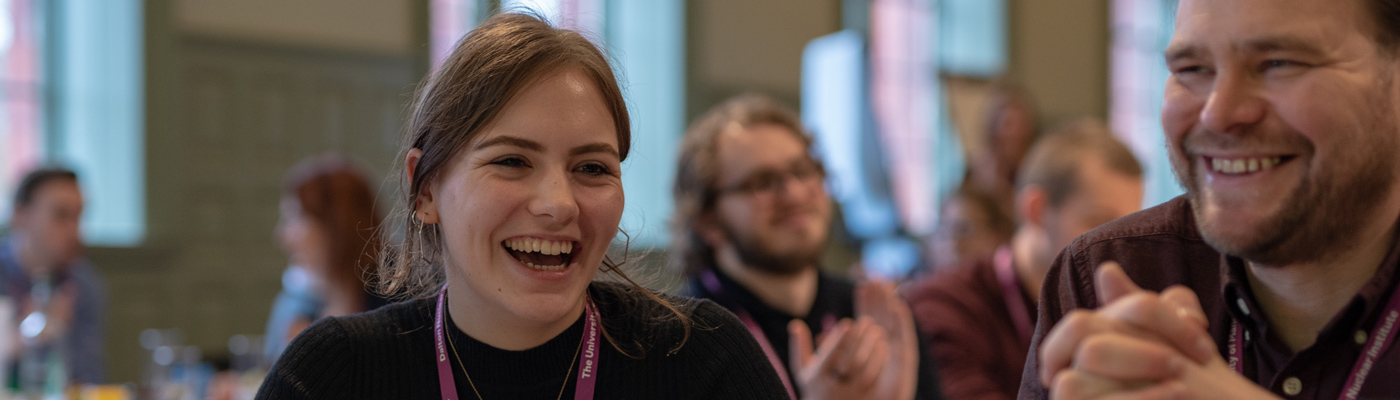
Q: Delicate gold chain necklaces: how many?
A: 1